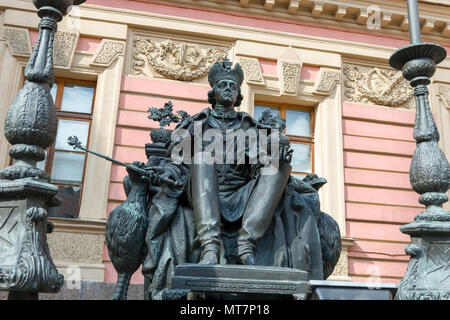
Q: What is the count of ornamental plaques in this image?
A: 2